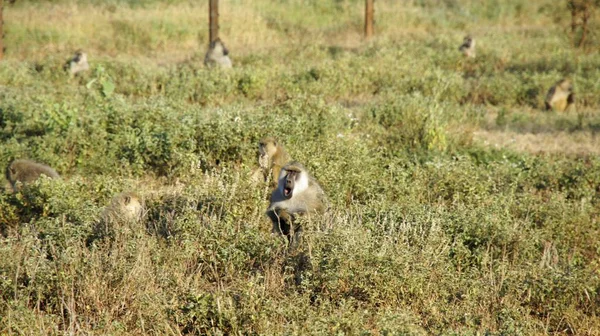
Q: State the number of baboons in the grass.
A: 8